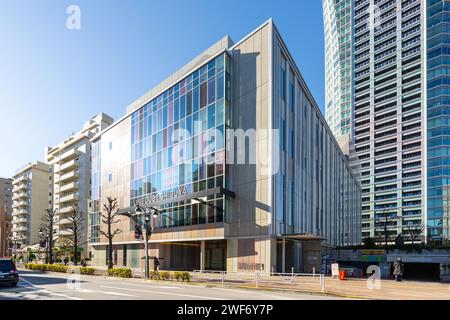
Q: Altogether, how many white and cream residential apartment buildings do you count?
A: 2